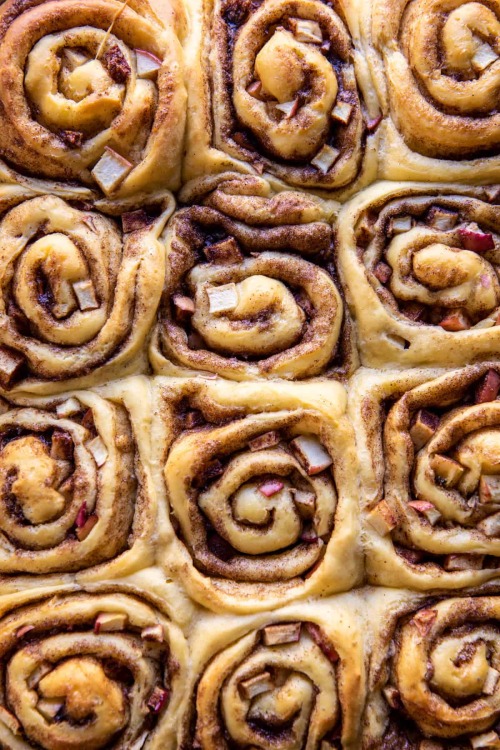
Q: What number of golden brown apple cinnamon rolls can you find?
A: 12